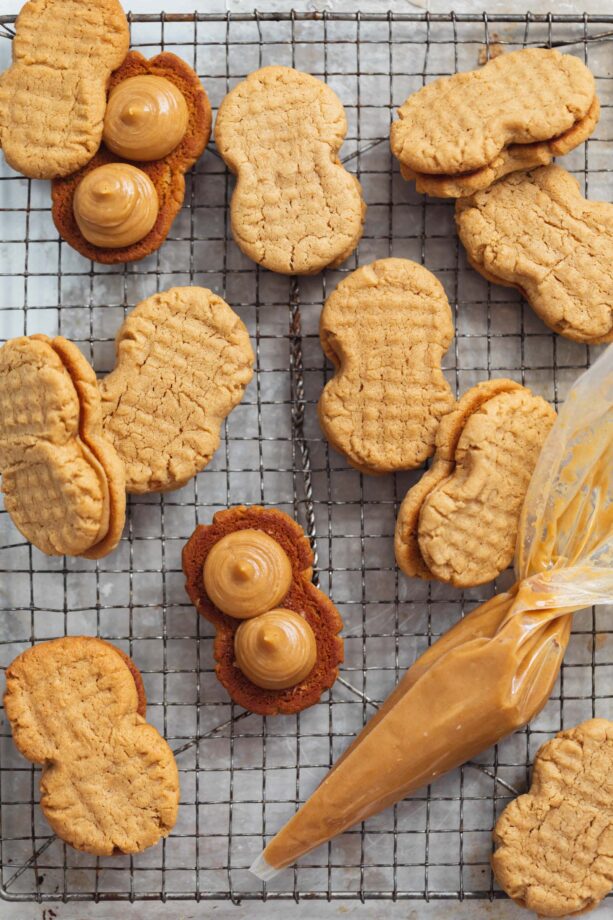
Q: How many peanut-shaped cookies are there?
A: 12